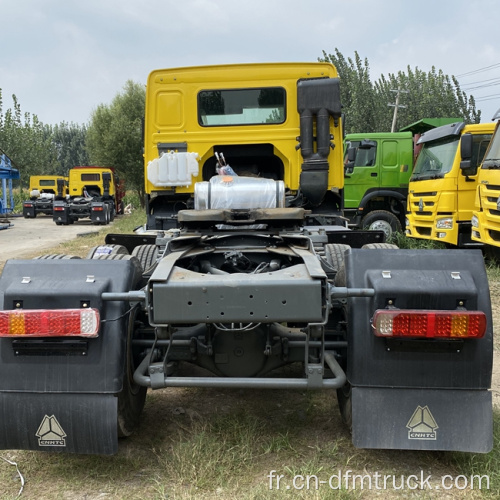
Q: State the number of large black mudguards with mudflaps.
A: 2